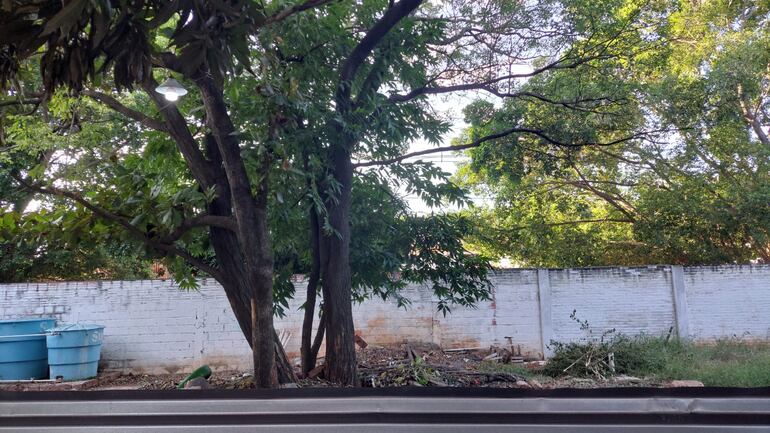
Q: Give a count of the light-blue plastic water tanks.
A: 2